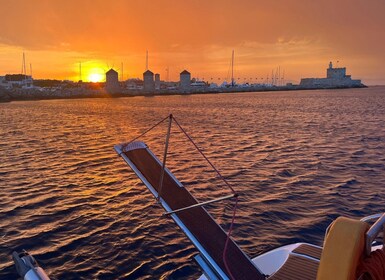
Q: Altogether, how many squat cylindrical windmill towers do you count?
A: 3